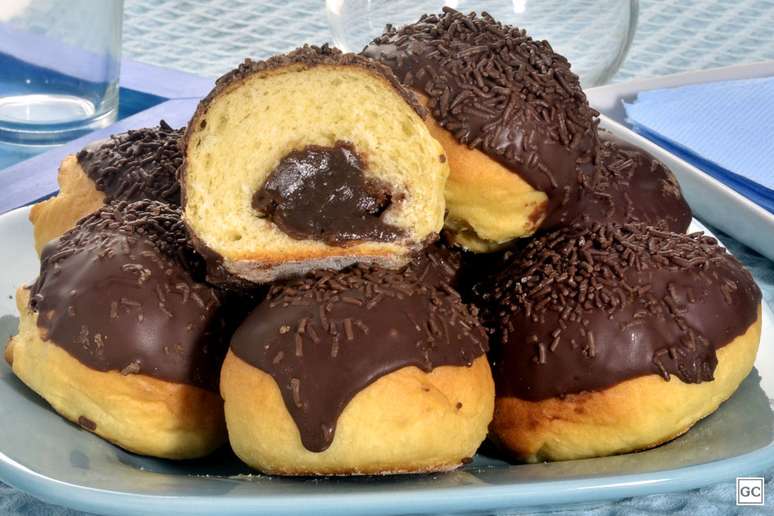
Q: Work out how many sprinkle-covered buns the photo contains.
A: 7